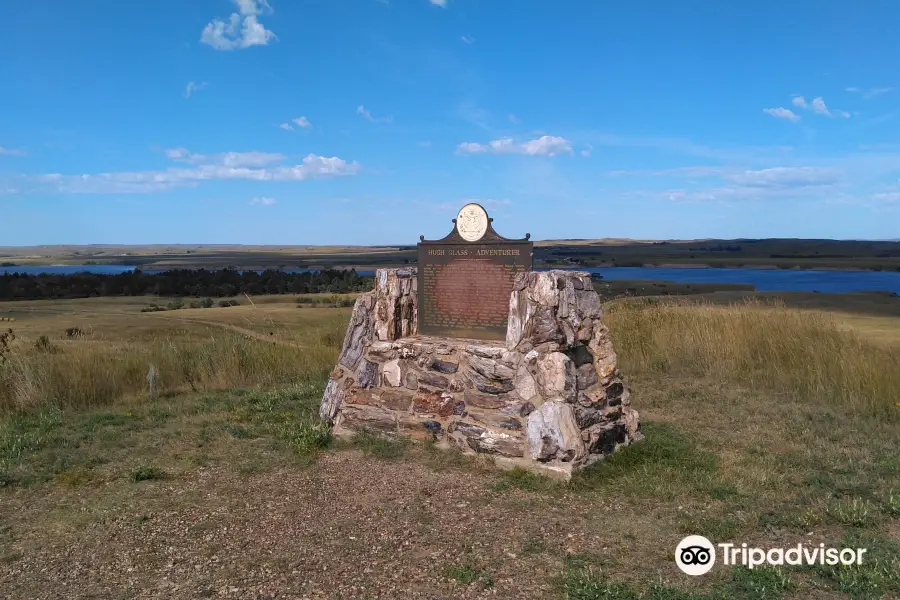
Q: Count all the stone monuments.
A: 1